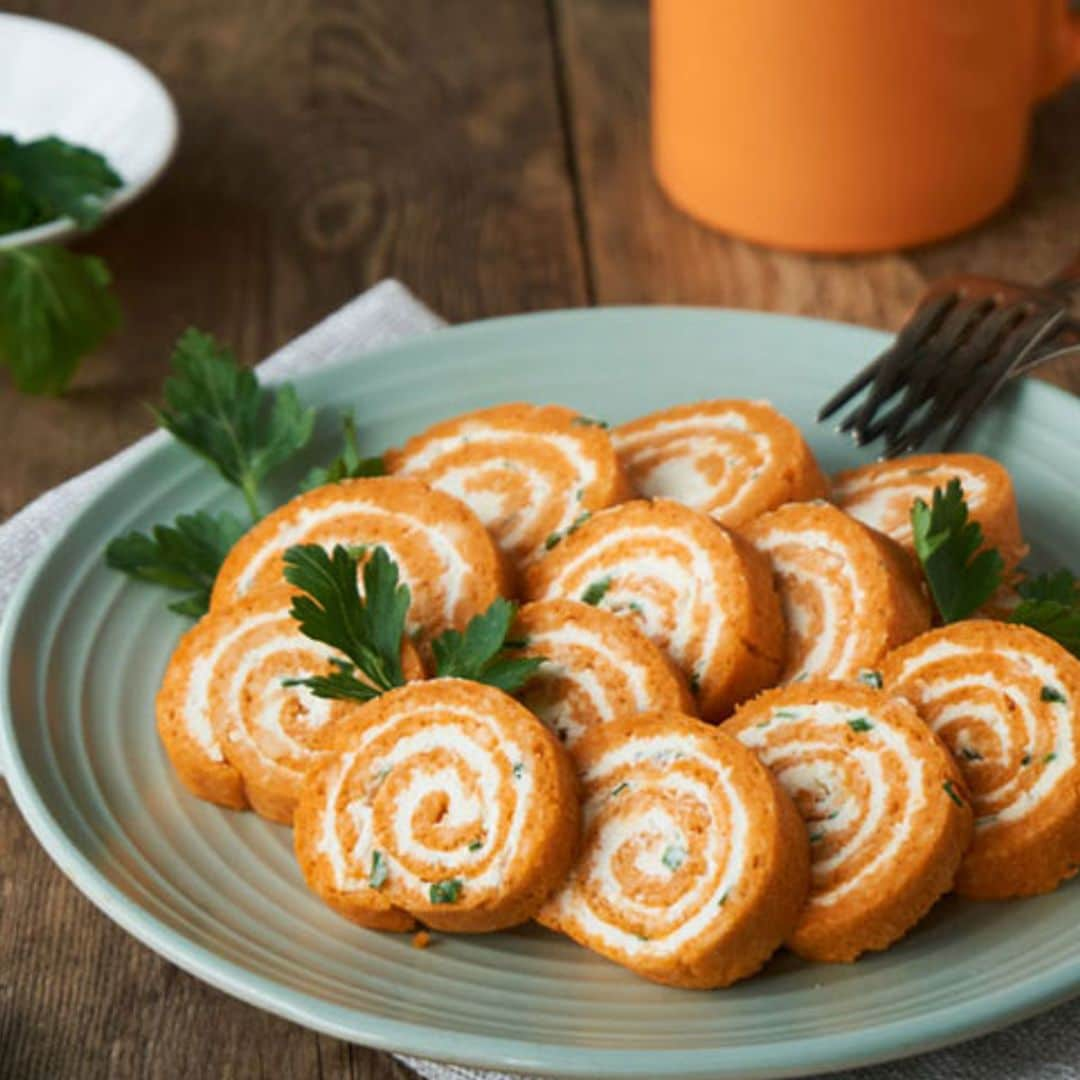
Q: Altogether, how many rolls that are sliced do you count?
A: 12